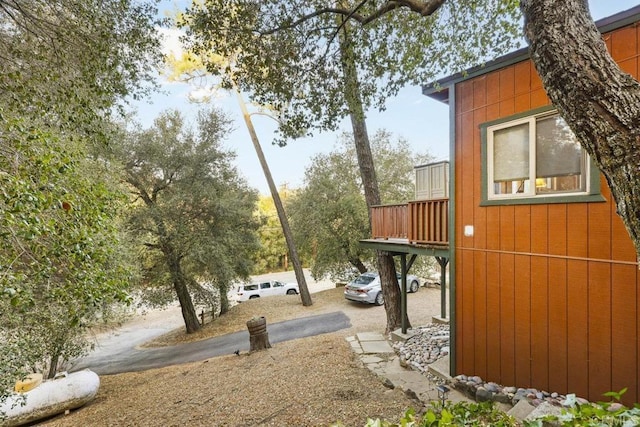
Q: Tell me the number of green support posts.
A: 2